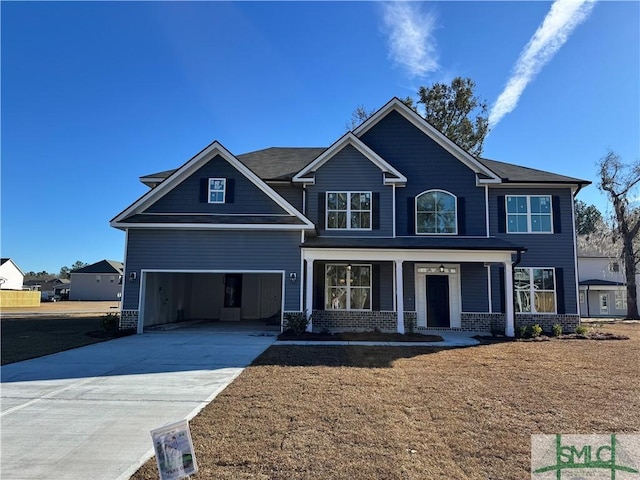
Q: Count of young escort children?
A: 0